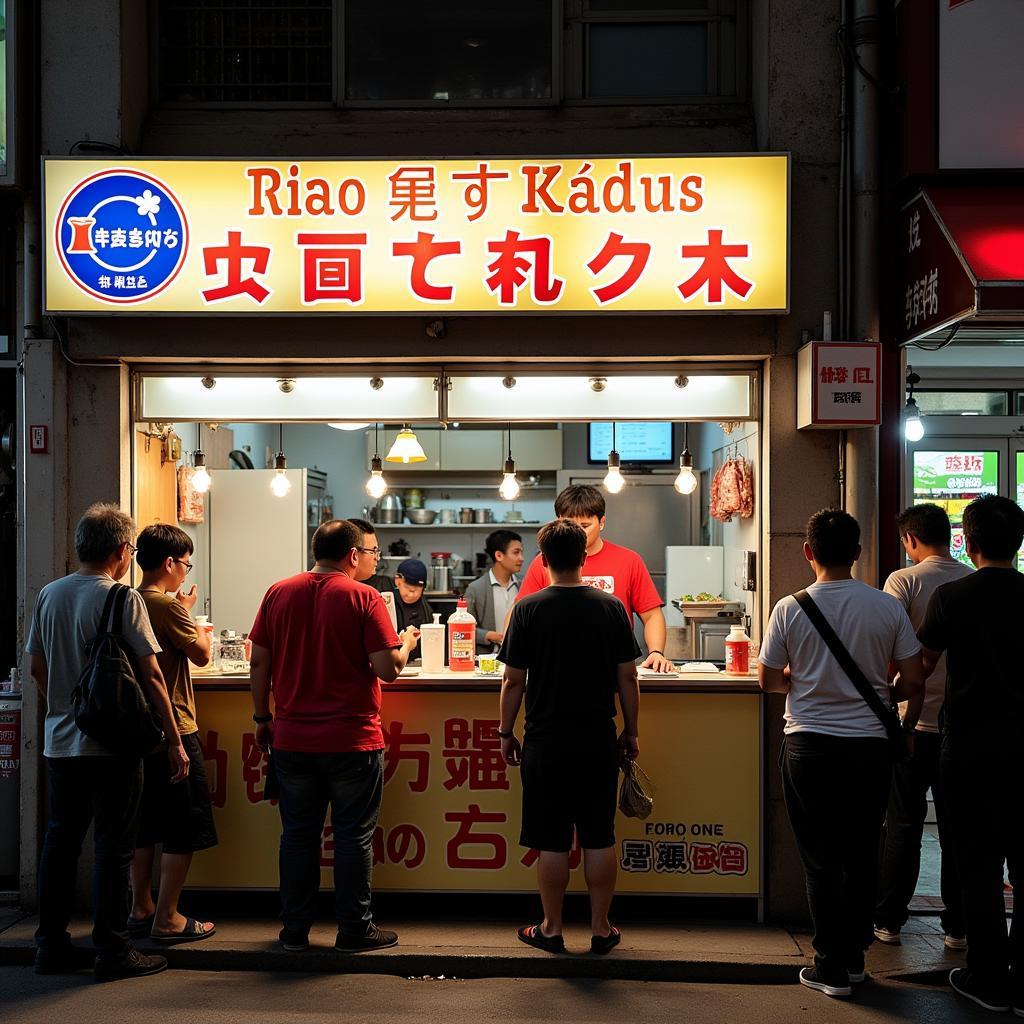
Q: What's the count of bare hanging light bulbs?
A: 7